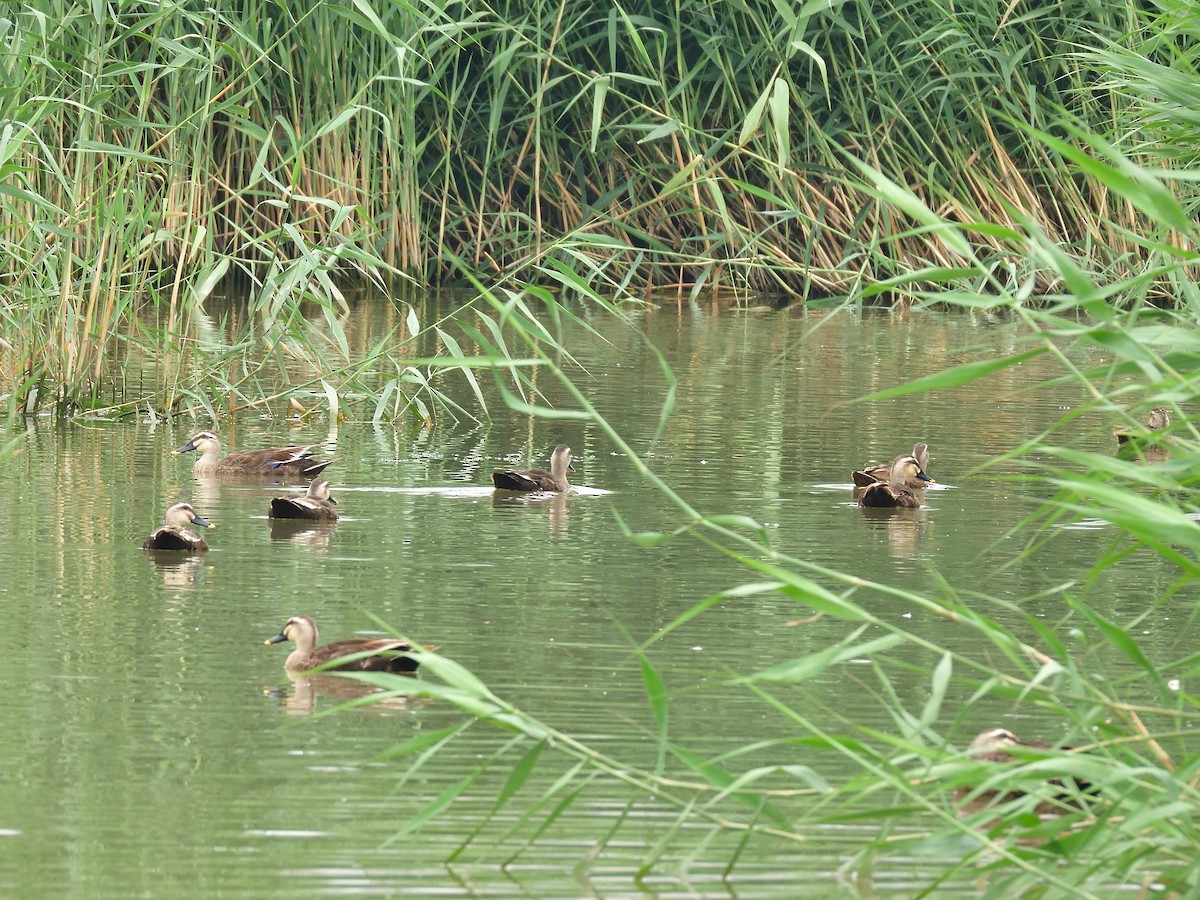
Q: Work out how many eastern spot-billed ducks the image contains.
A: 9